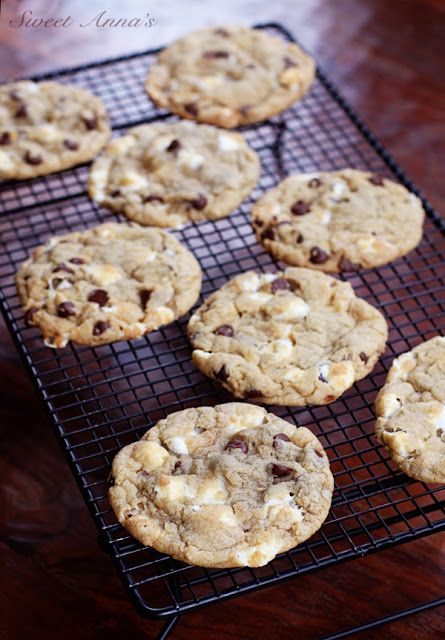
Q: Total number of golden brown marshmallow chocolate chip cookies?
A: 8